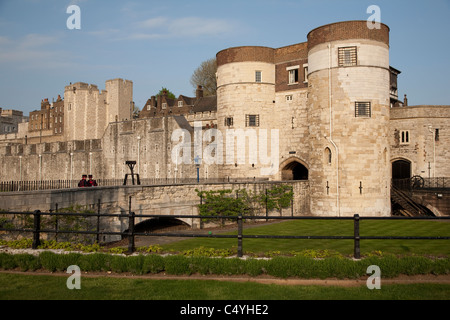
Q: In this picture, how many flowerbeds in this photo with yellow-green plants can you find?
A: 1